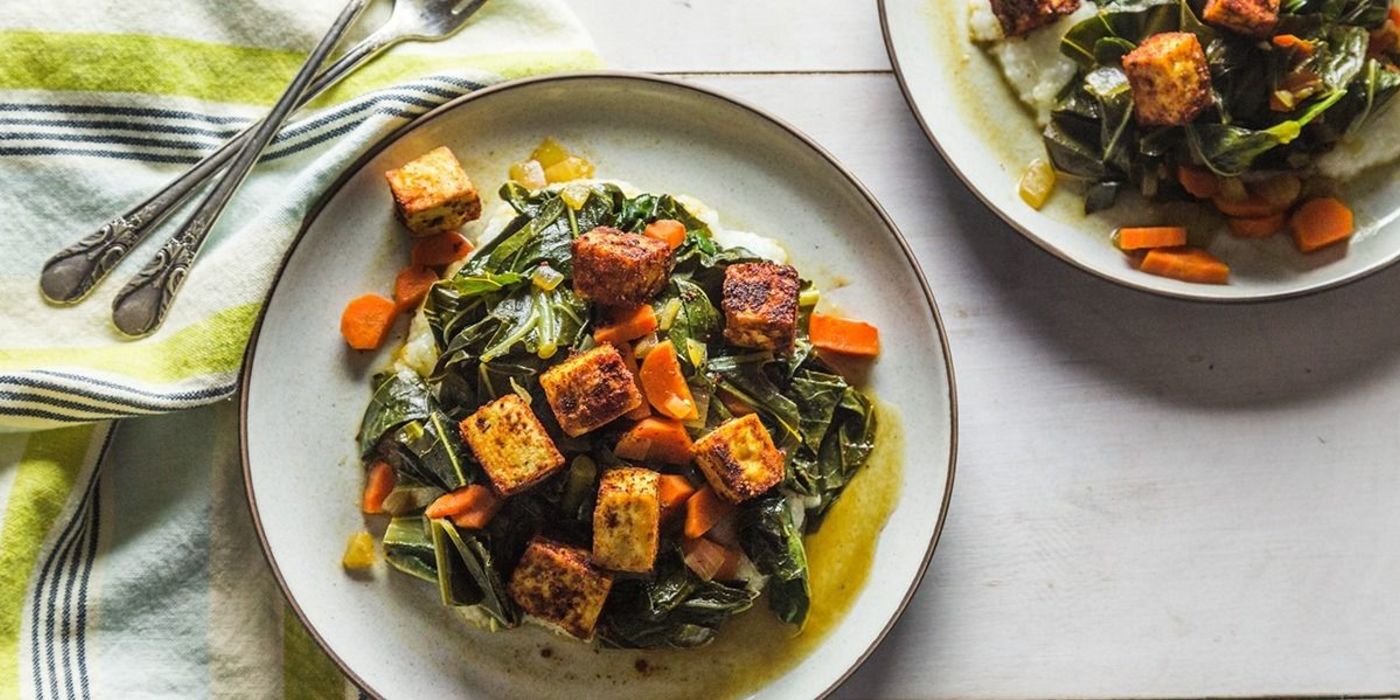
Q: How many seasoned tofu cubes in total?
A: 11